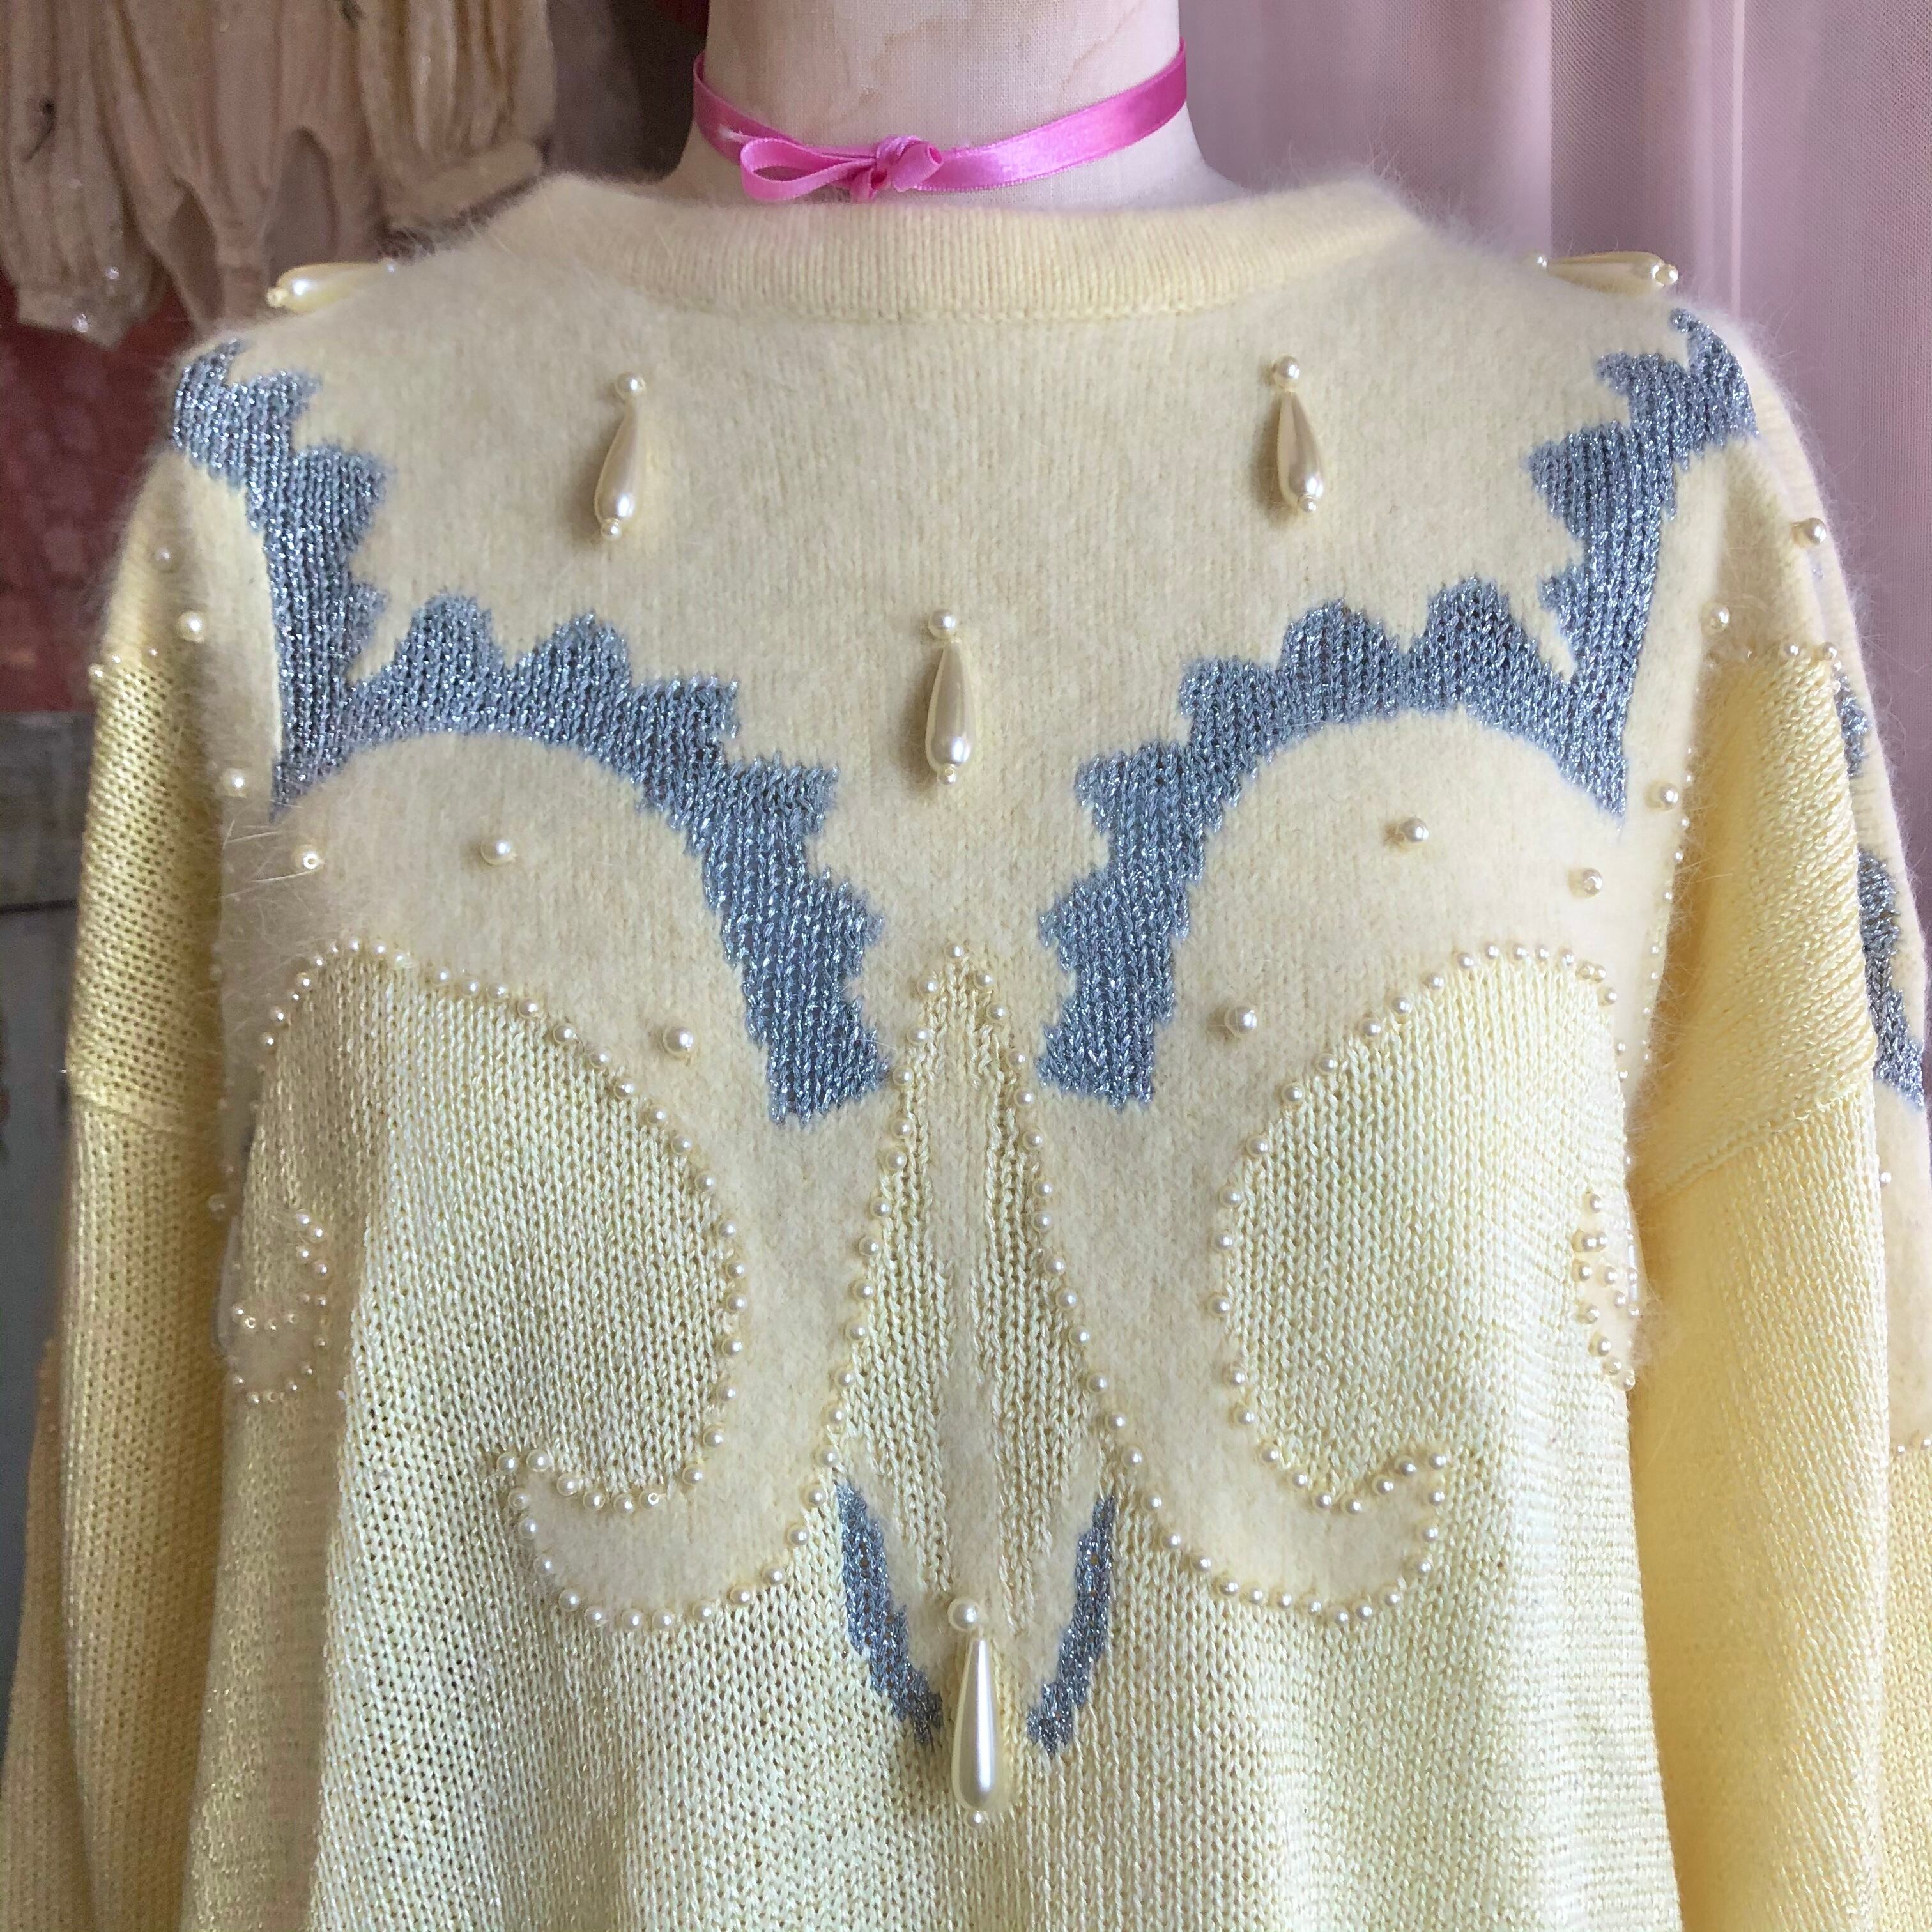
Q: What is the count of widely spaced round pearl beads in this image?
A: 12